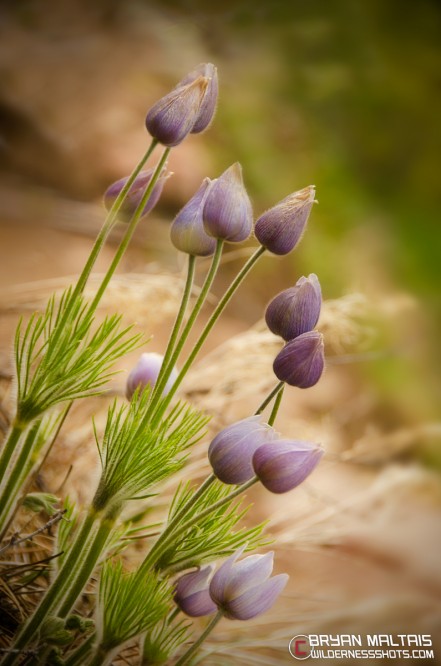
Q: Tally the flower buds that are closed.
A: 11